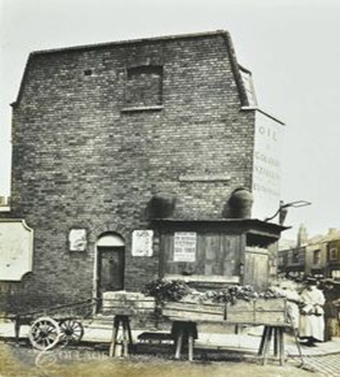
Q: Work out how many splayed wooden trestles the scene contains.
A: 3